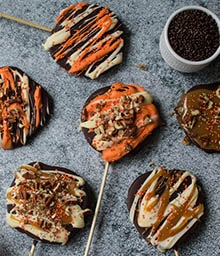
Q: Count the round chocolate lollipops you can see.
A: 6